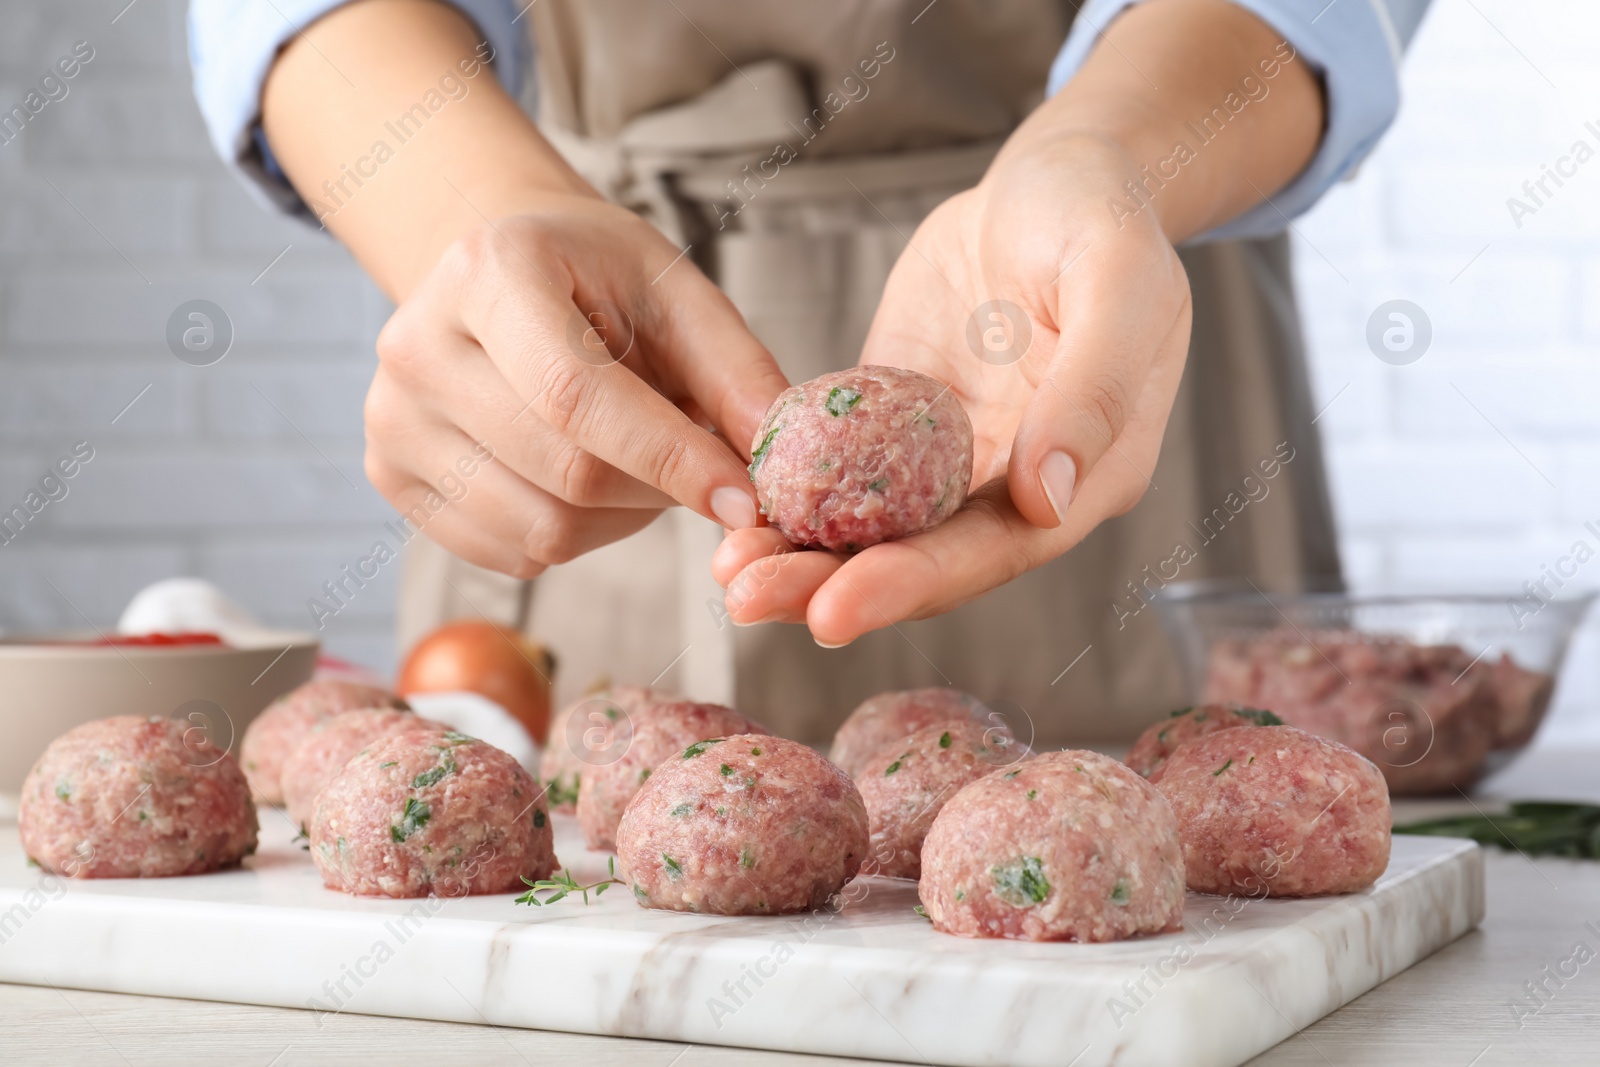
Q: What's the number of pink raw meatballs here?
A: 13